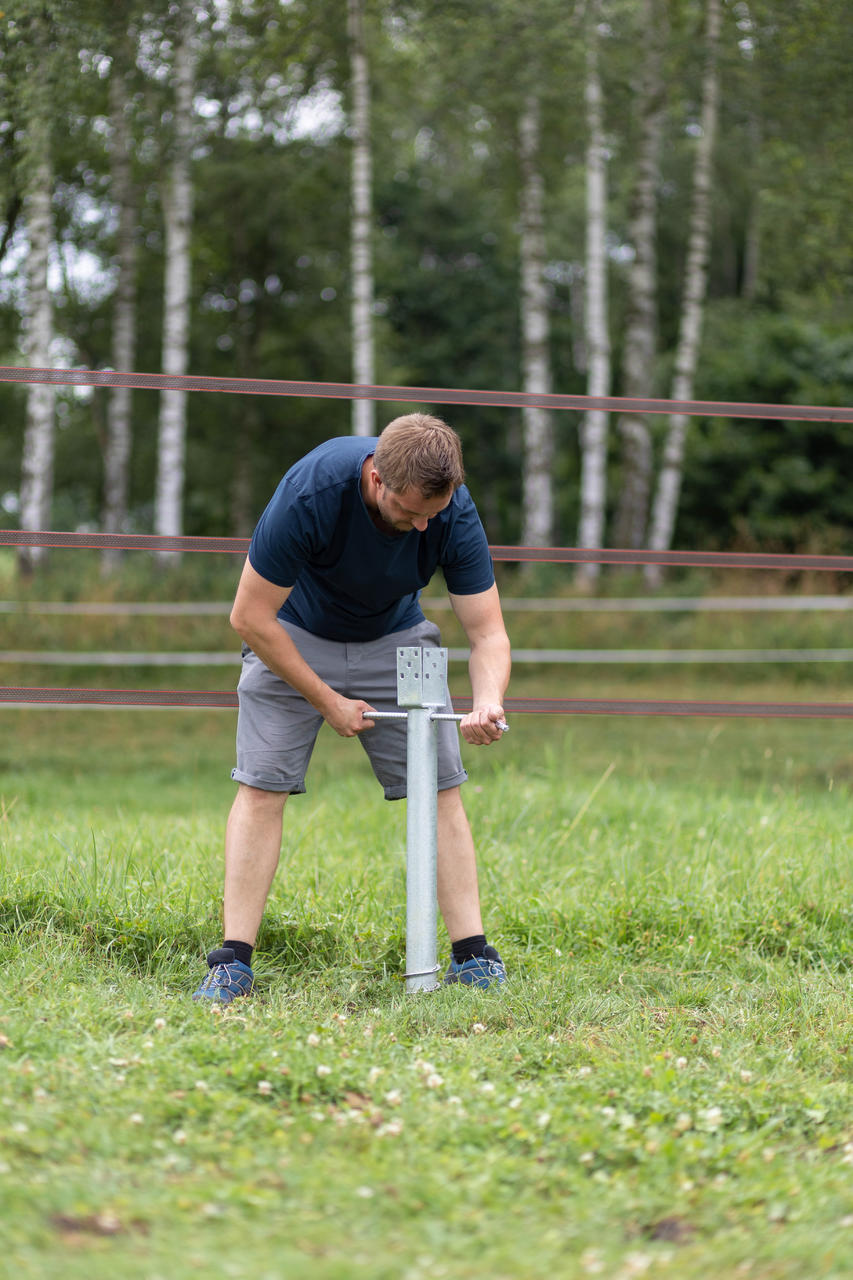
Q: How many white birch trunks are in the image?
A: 8